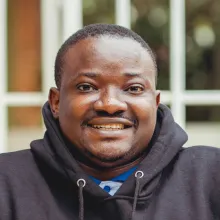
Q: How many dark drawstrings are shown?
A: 2